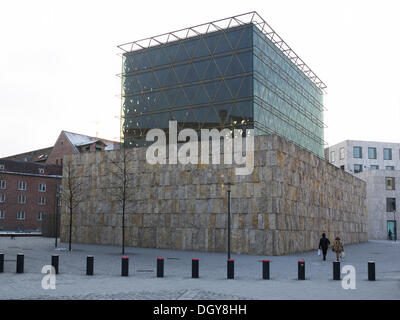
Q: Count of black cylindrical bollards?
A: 12